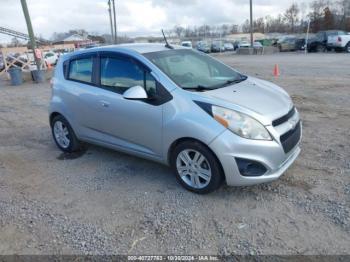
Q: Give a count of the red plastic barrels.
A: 0